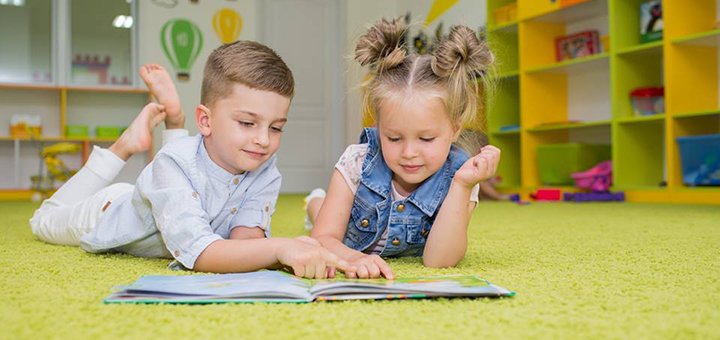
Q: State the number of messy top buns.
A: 2